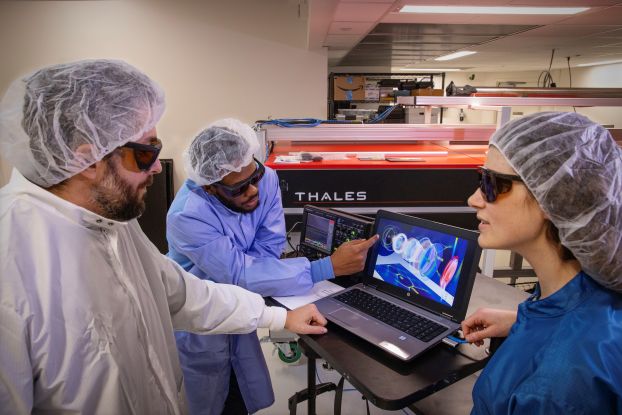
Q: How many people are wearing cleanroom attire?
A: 3